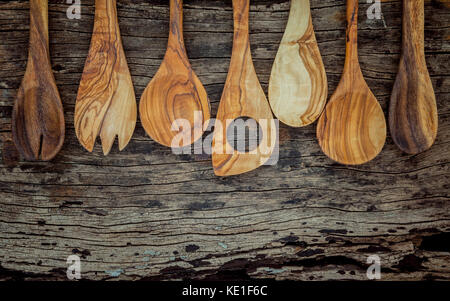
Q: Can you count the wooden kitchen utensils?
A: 7